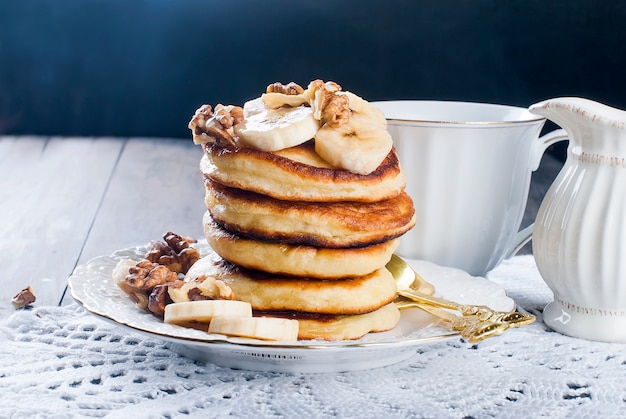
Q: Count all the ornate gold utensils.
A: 2